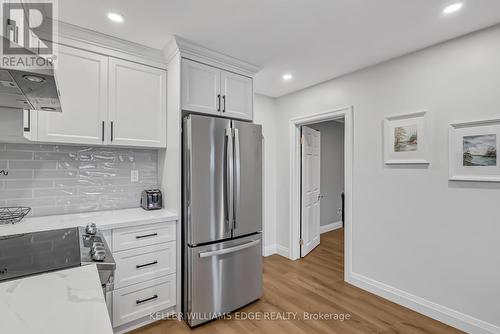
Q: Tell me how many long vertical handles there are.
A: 2